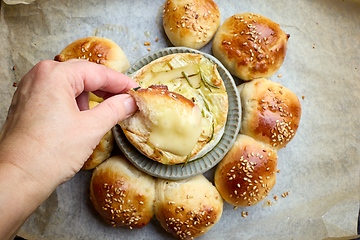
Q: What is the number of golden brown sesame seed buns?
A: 8